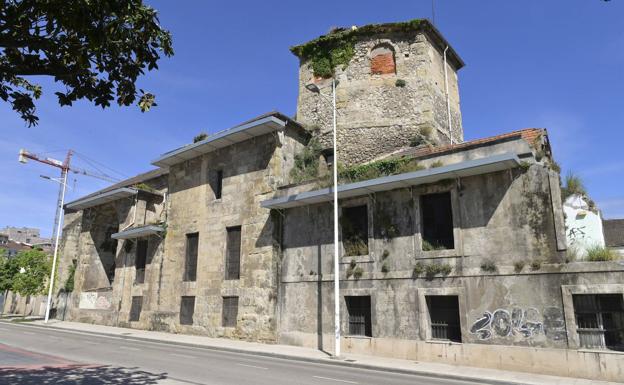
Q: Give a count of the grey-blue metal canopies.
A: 4